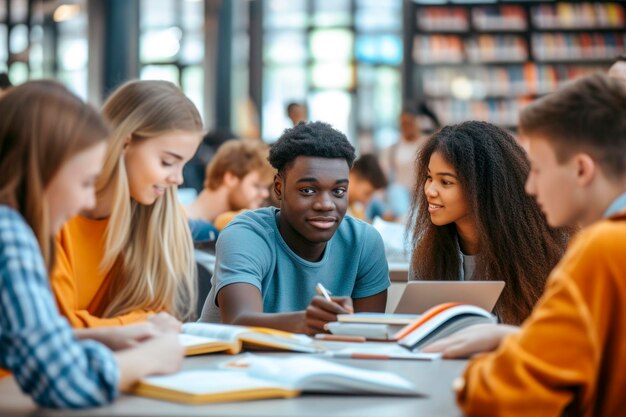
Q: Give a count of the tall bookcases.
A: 1